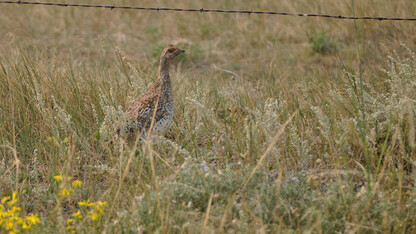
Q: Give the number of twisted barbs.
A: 8